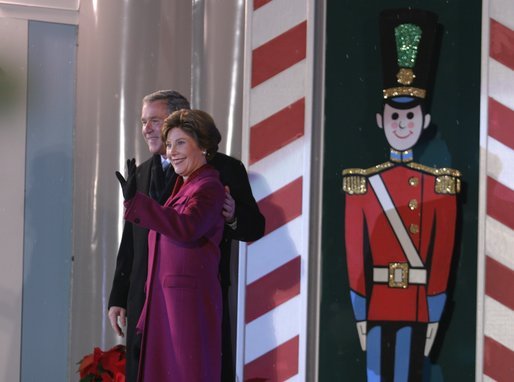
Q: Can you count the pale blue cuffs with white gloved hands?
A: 2